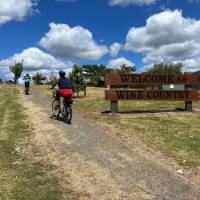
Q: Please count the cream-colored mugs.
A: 0